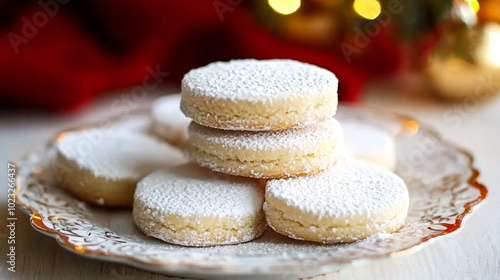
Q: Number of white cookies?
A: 7